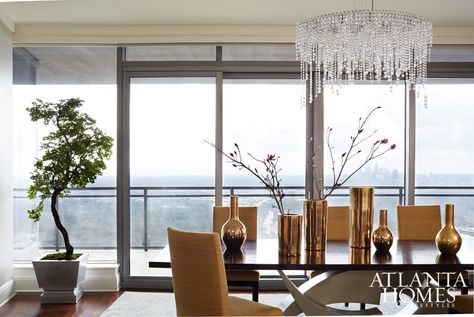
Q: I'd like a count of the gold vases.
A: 6